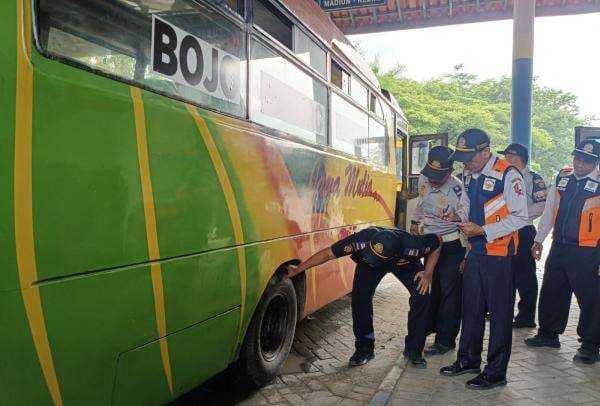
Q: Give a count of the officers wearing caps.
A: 5